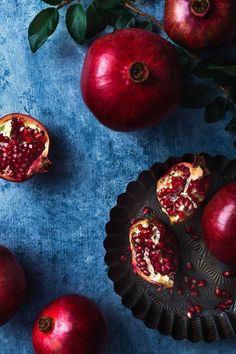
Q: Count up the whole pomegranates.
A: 5